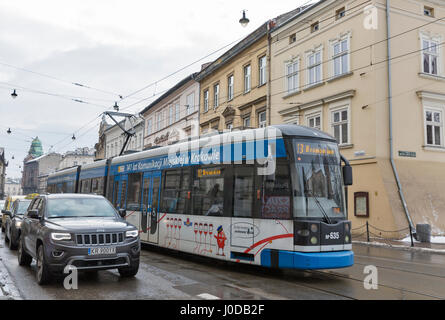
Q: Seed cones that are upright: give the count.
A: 0